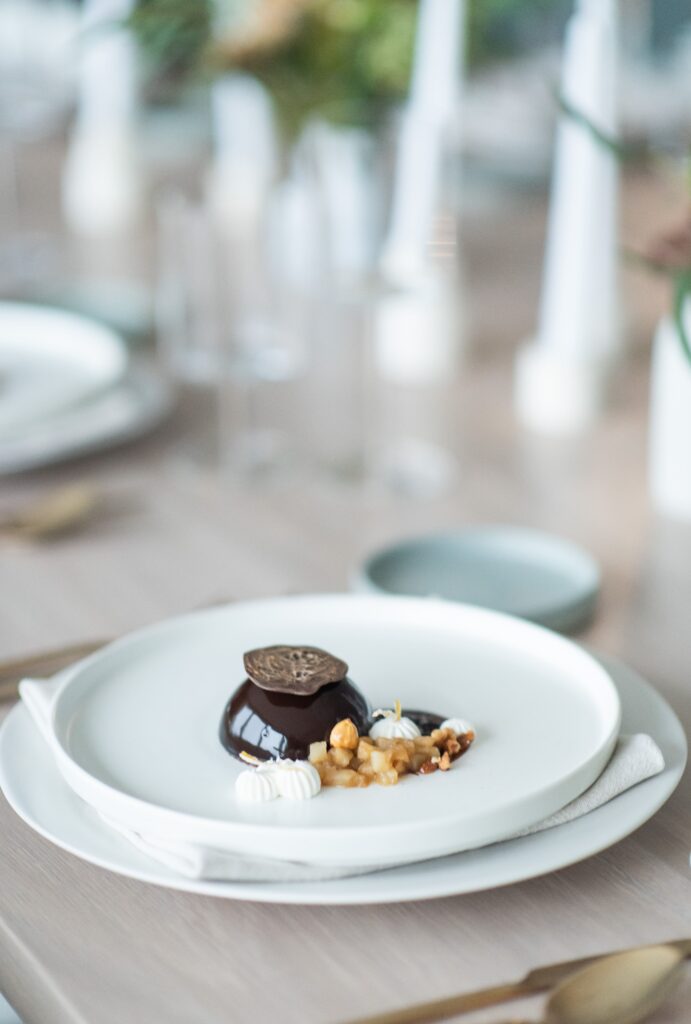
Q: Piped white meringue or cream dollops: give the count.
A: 4